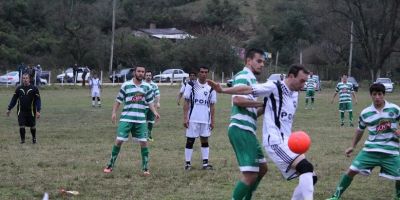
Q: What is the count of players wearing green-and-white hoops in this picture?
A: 6